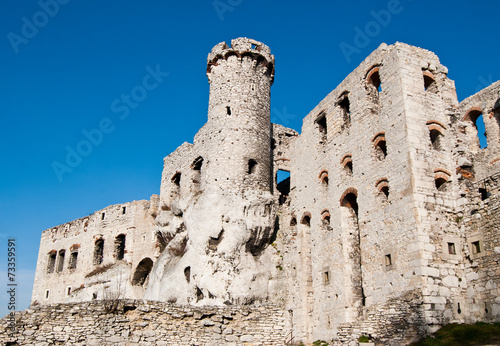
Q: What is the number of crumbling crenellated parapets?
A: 1